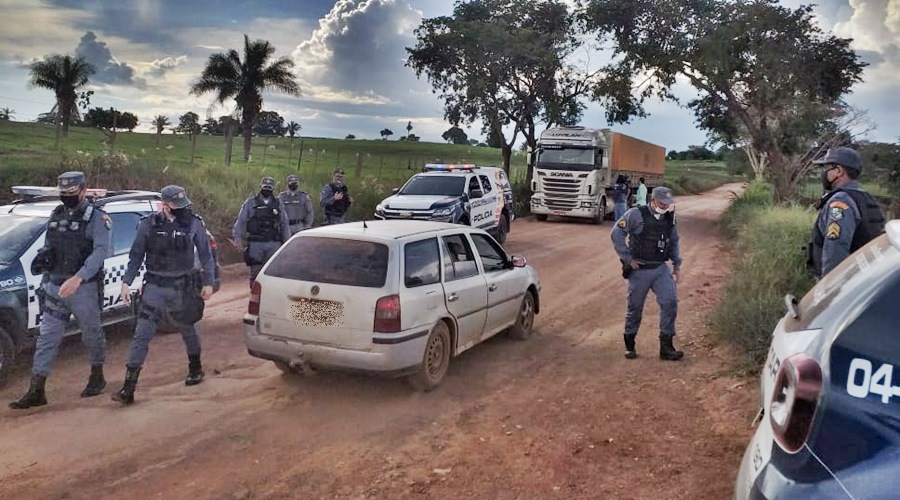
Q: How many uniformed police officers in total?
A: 7